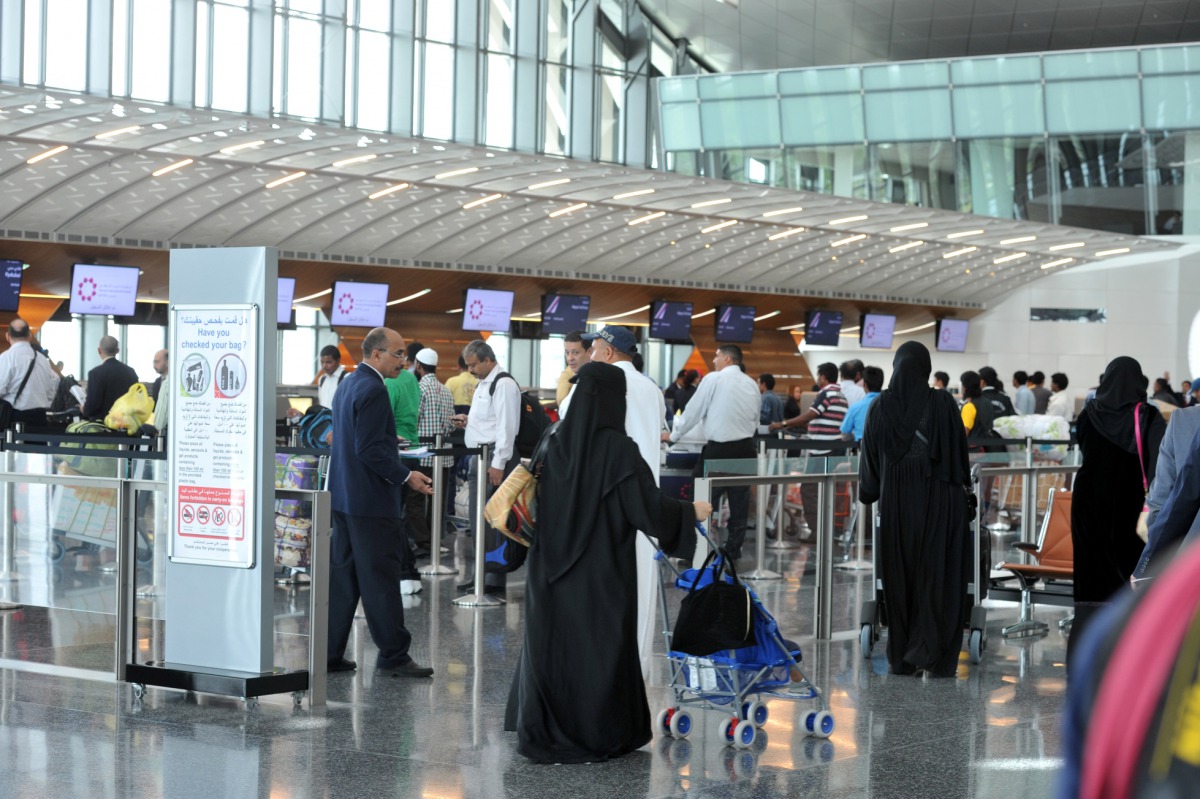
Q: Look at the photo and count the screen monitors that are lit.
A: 11